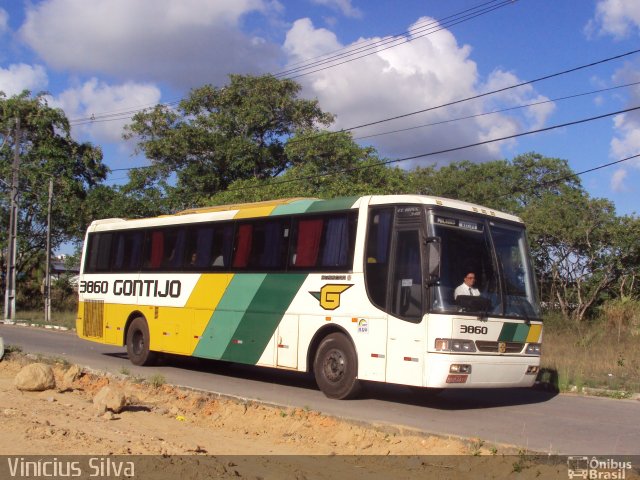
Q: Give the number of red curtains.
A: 3